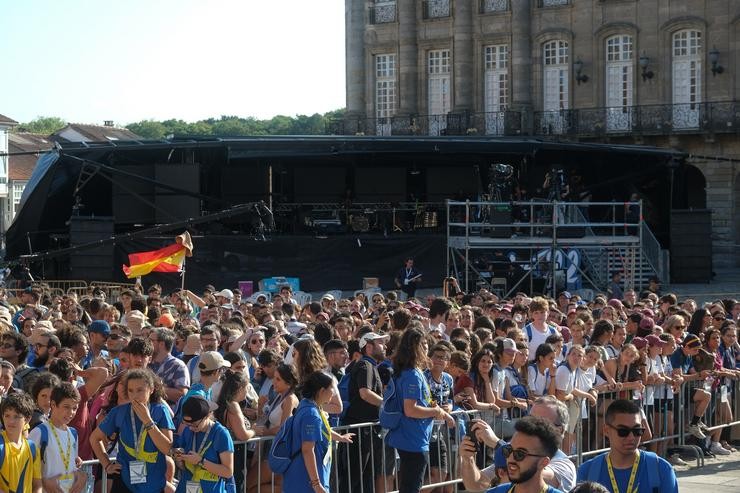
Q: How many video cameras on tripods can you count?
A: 2